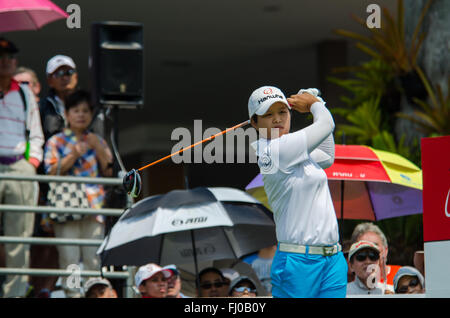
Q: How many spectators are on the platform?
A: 4